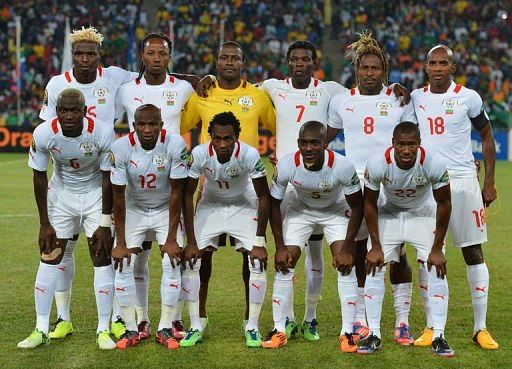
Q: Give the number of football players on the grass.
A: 11